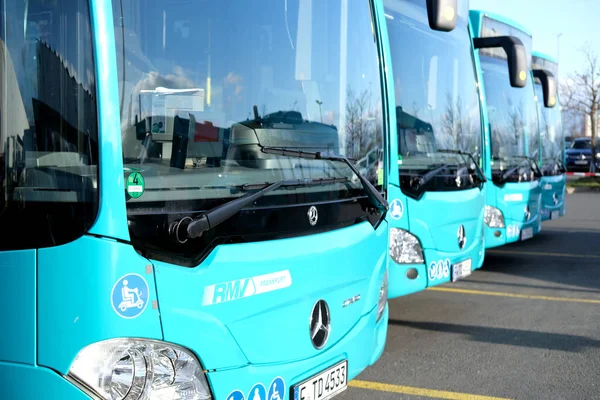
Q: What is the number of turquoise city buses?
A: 4